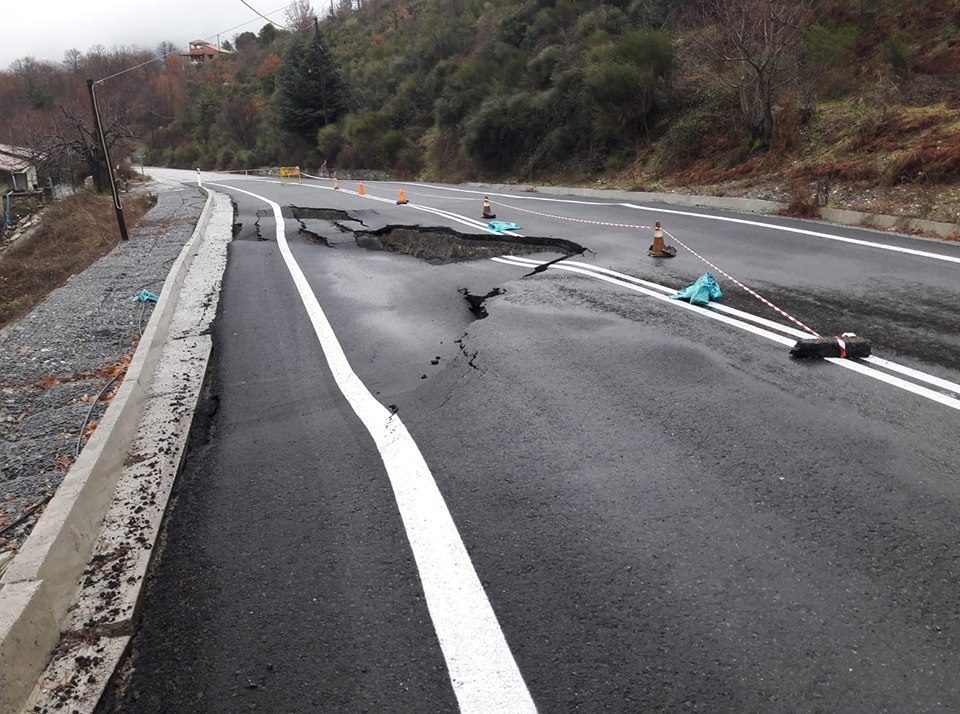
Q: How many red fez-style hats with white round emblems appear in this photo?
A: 0